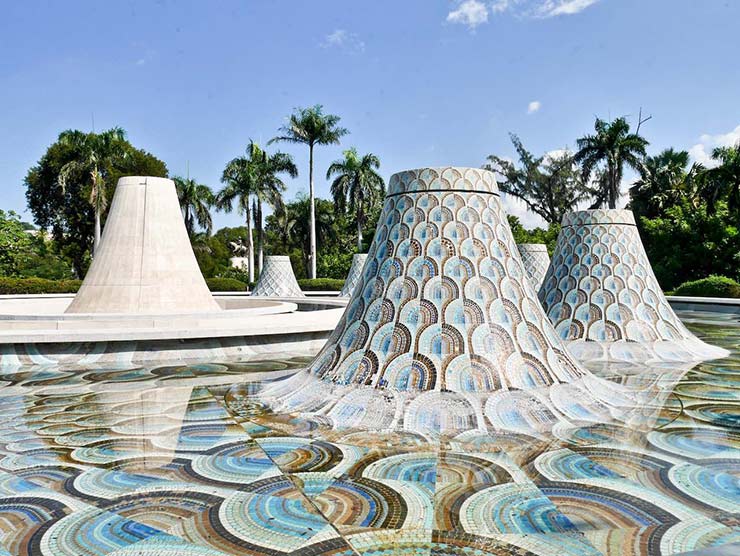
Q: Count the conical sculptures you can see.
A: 6